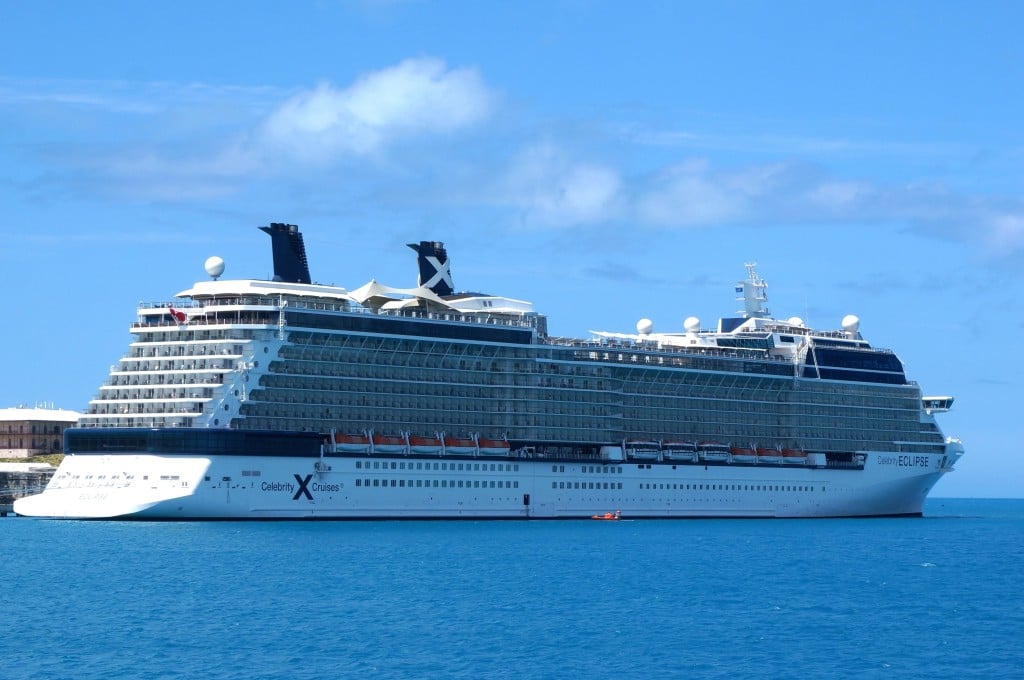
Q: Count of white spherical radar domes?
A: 5